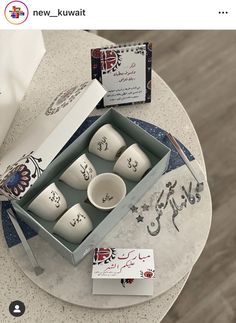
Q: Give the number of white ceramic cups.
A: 6